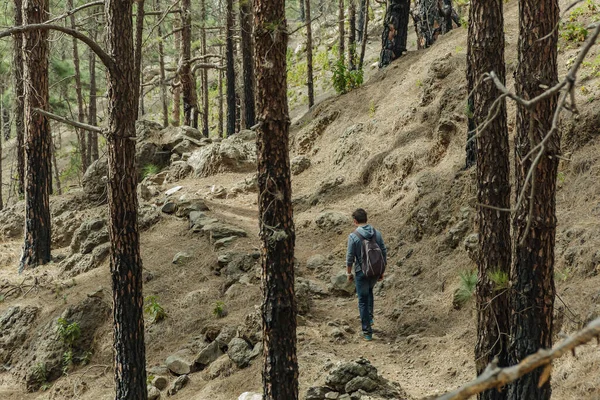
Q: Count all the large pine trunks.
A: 5